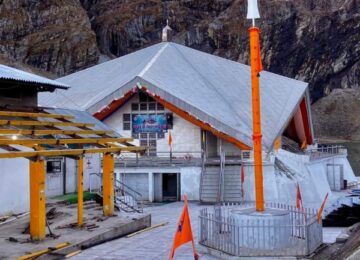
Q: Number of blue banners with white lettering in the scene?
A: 1